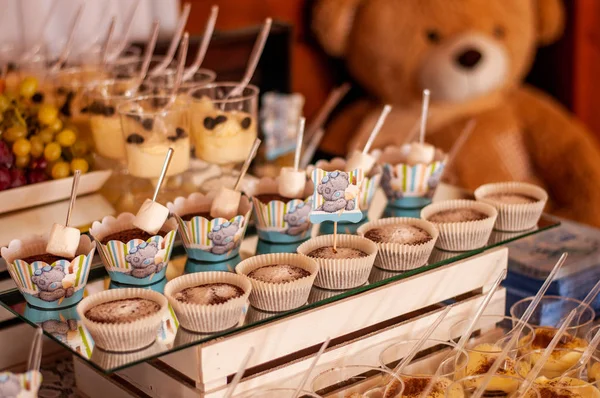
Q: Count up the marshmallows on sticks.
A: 6